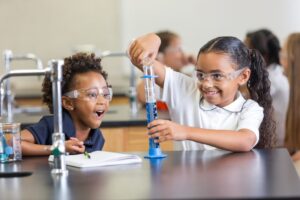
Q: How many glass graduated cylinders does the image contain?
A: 1